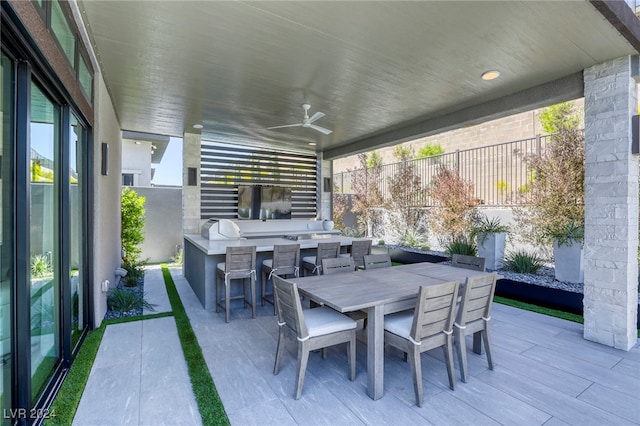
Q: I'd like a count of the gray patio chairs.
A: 10